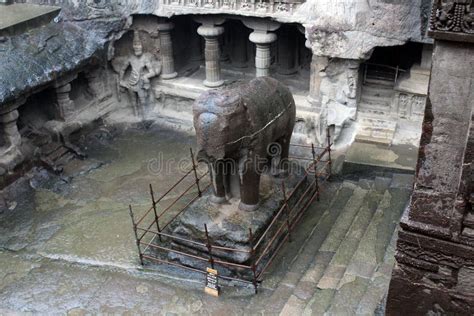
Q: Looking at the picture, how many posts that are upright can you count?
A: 8